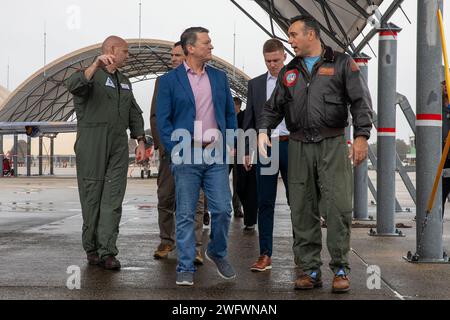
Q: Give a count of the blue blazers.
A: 1